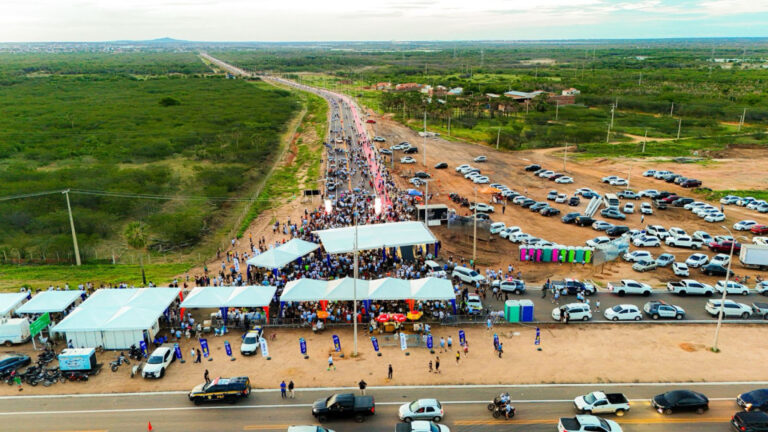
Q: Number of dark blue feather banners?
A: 11